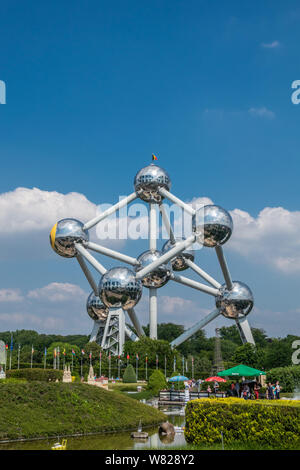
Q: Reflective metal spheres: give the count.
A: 8